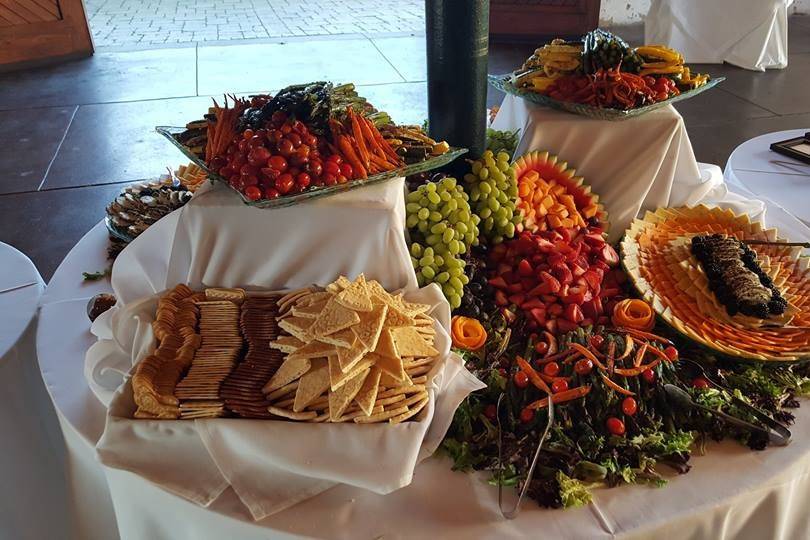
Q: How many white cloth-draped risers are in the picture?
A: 2